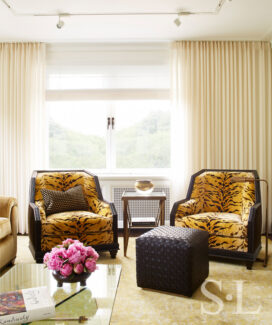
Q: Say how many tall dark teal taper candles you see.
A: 0